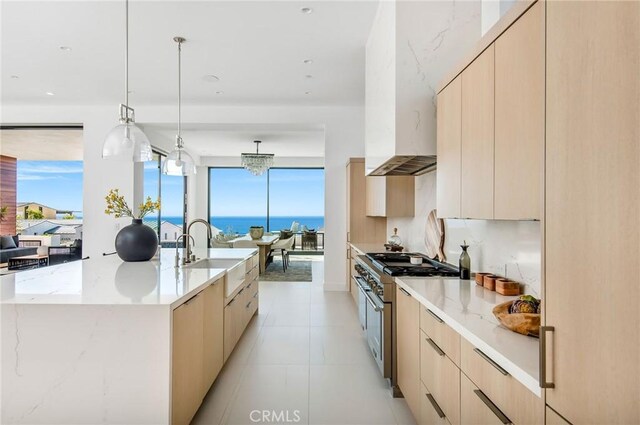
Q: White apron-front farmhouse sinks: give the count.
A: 1